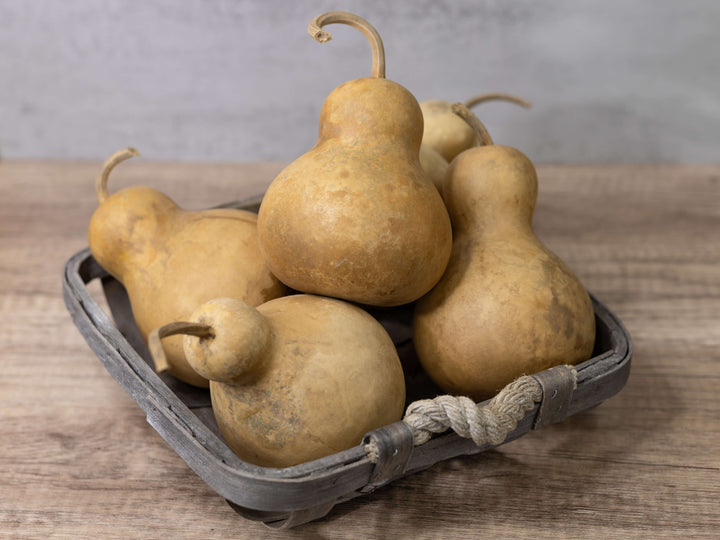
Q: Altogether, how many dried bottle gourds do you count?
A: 5